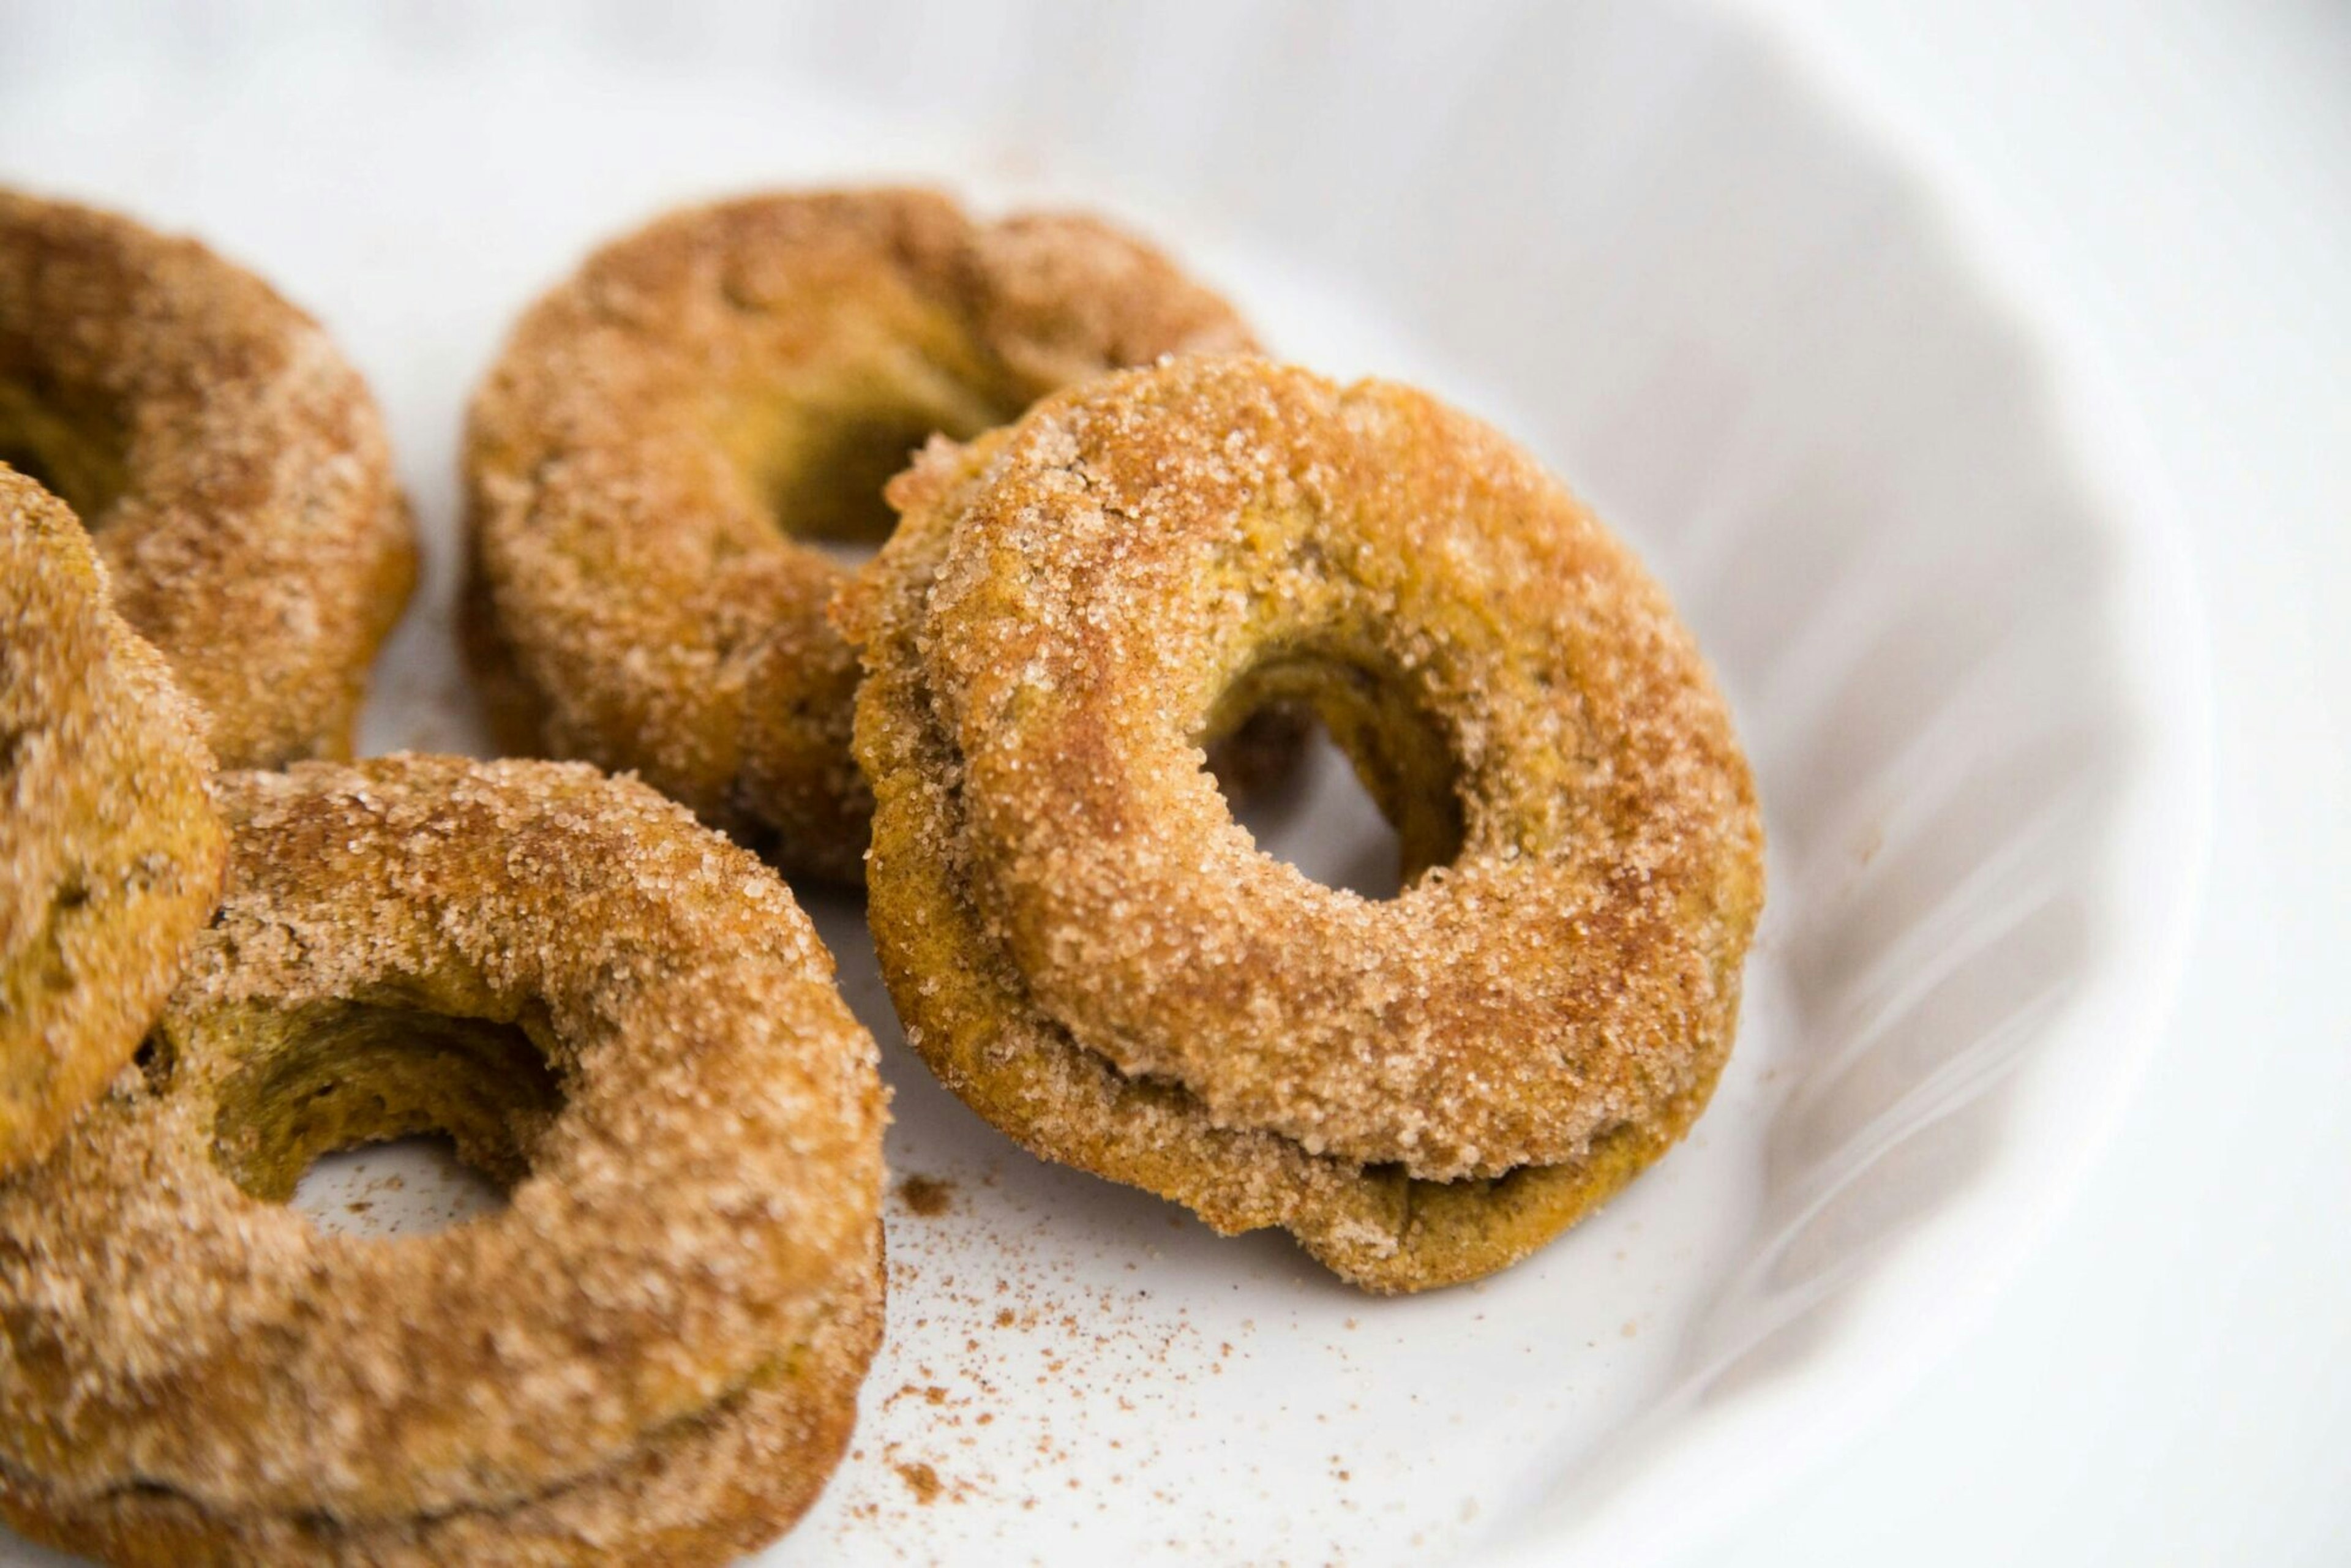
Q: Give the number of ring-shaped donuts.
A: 5